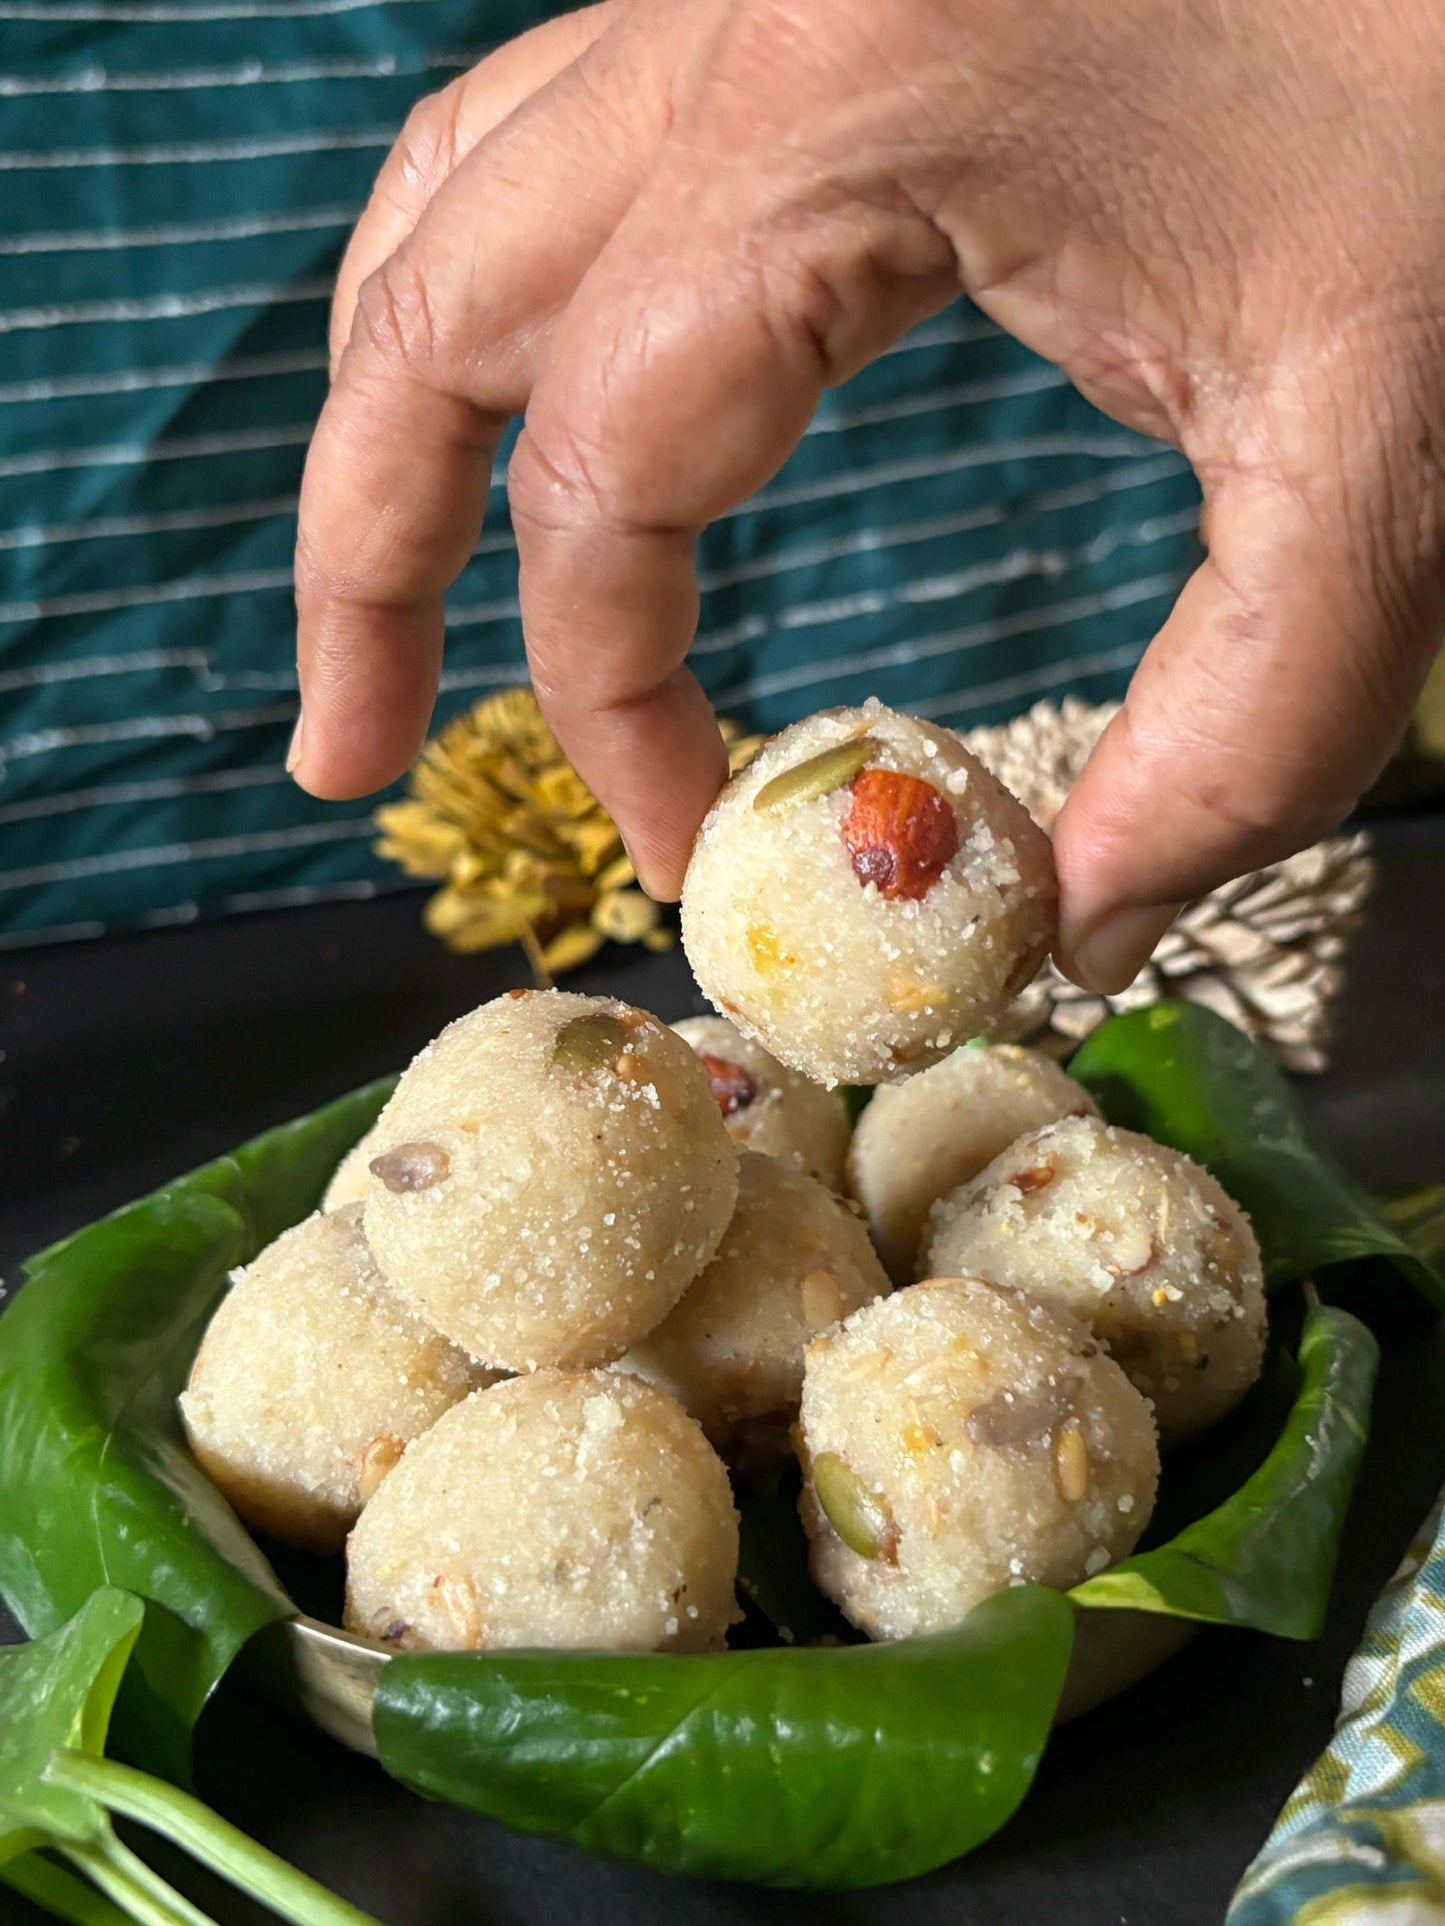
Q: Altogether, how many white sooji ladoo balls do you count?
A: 10